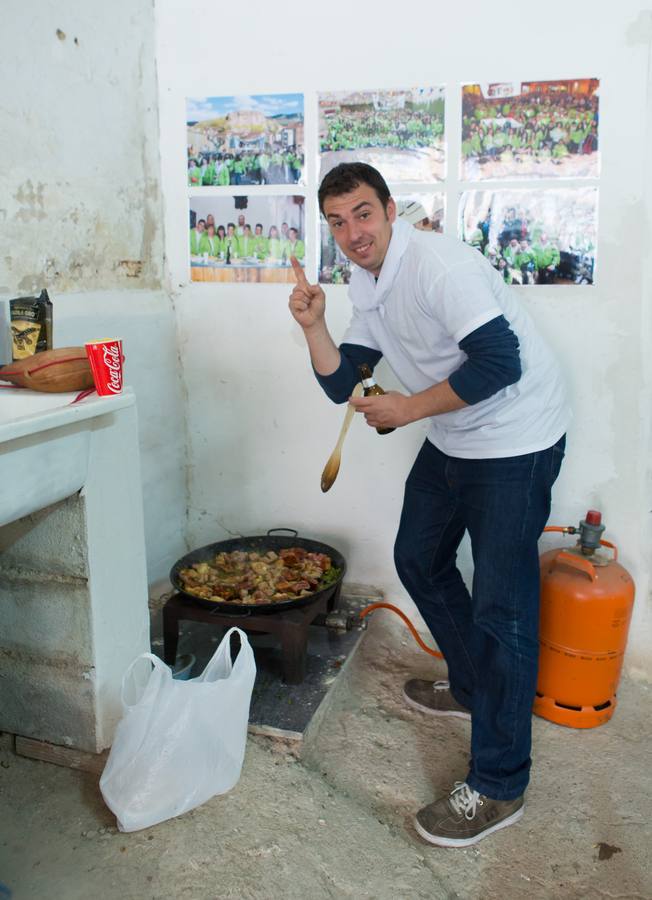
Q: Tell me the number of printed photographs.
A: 6